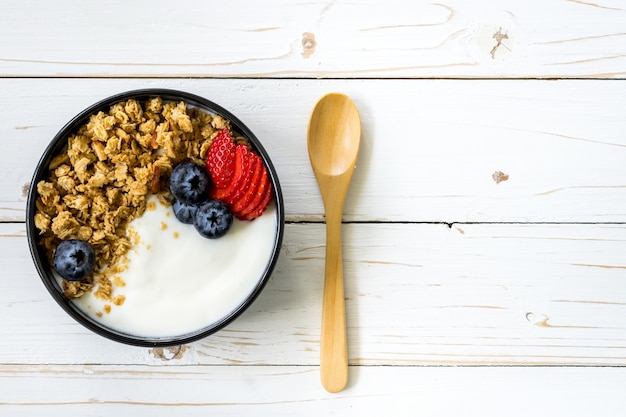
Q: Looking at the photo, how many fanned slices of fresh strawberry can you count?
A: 6